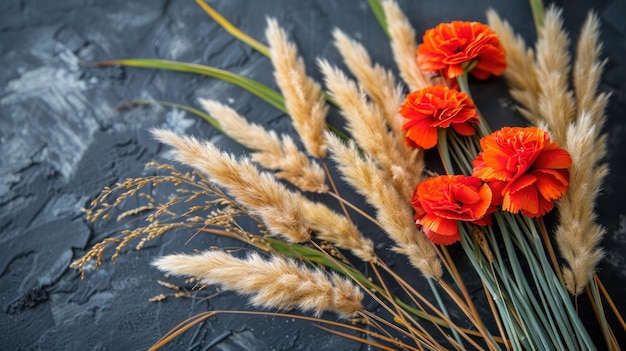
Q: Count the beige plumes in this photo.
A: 13